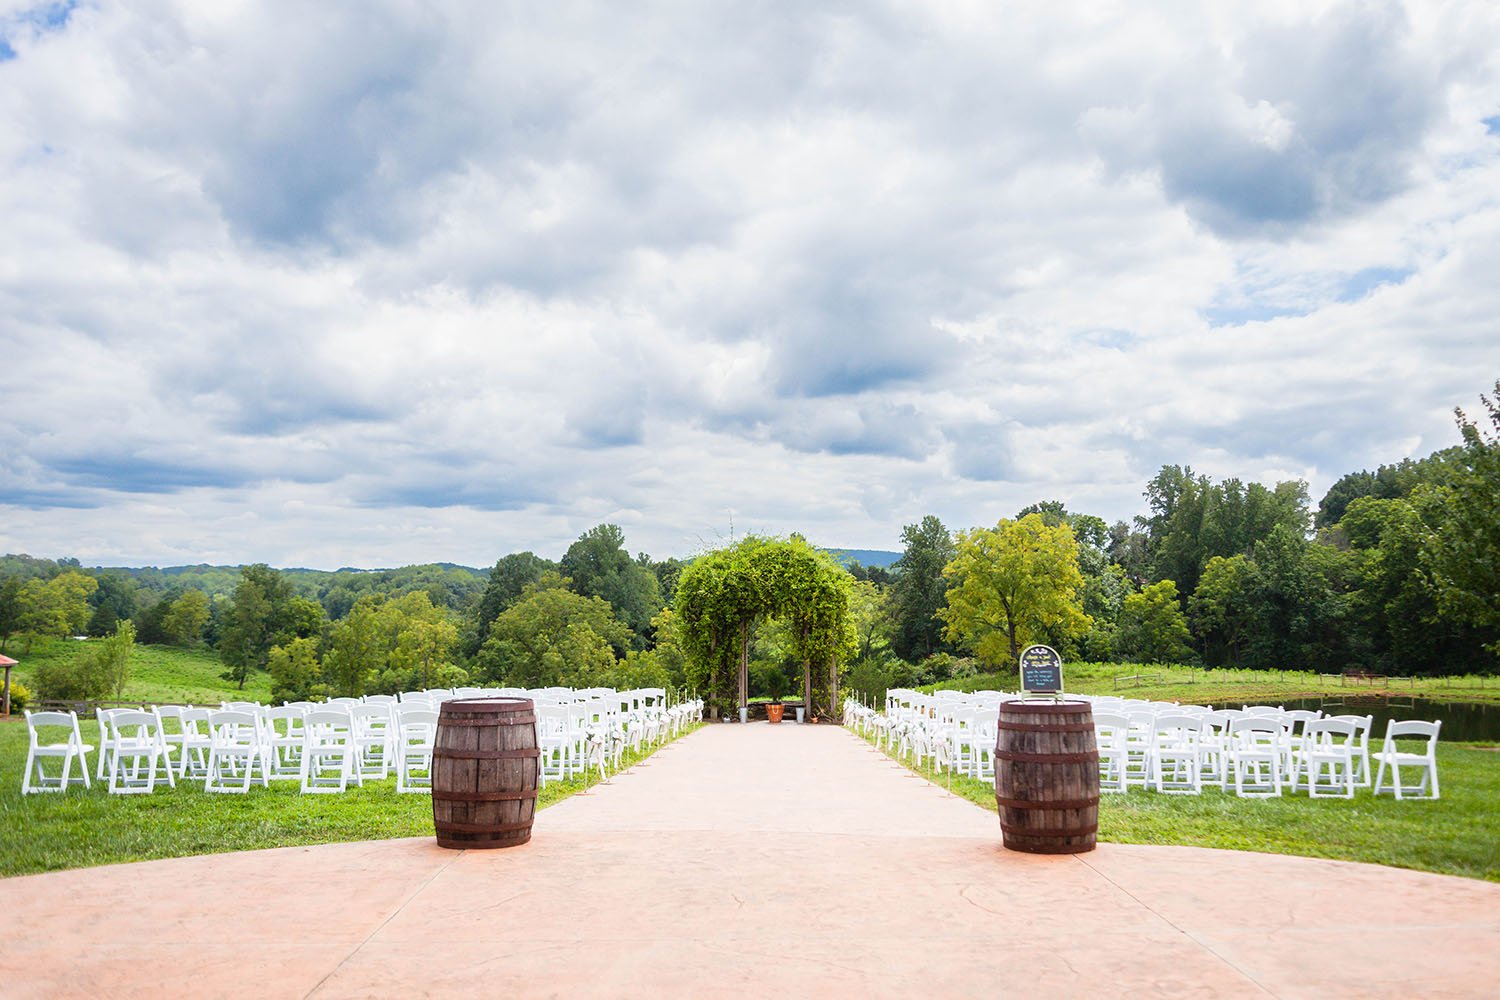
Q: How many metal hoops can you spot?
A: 12